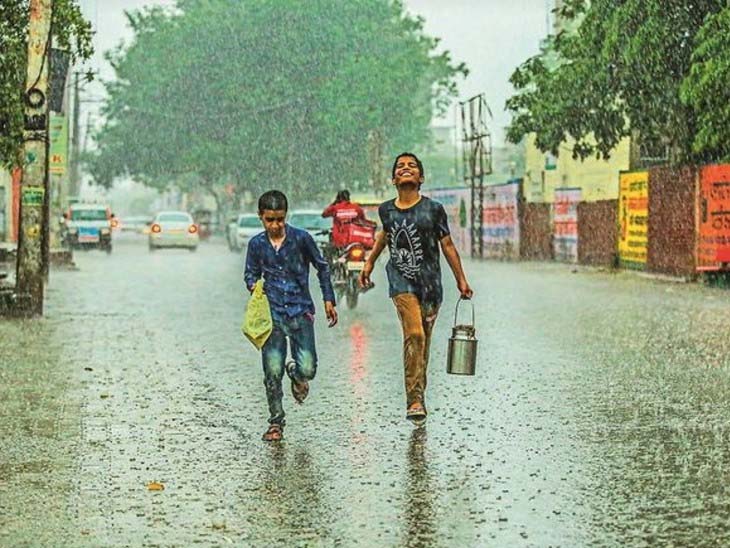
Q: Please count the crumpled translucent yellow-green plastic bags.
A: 1